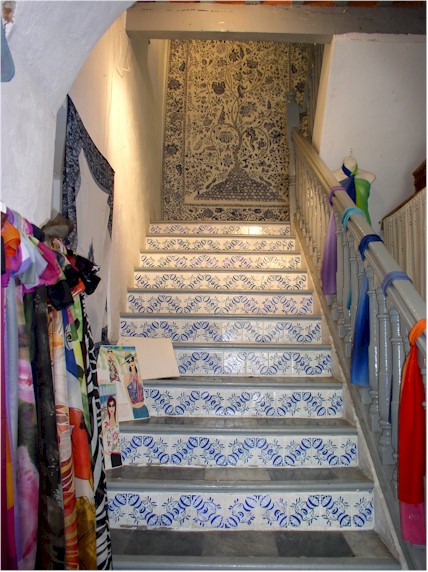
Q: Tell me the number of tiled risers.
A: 10